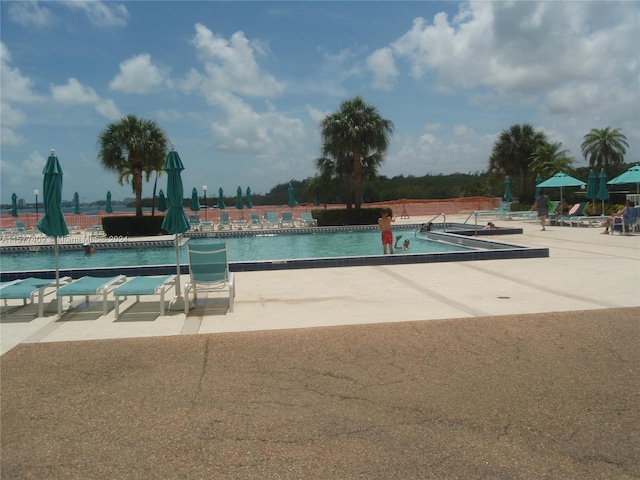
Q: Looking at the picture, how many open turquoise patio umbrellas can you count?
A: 2